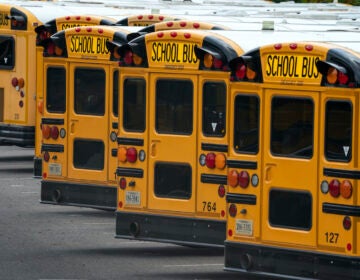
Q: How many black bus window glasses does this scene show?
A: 13